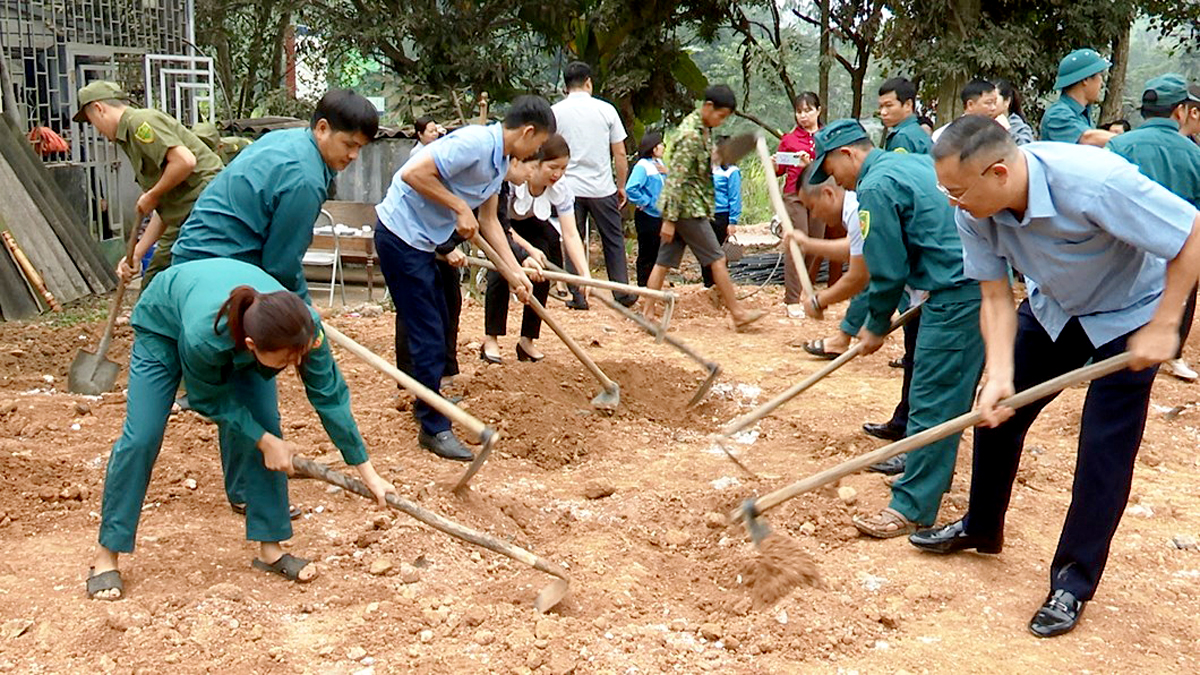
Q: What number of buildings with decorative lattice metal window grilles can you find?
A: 1